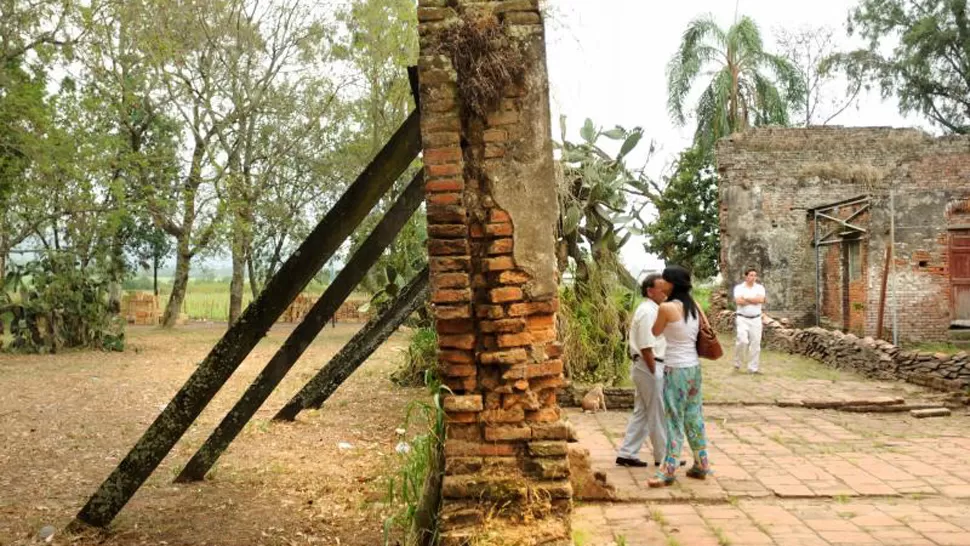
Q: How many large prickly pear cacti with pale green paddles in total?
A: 1